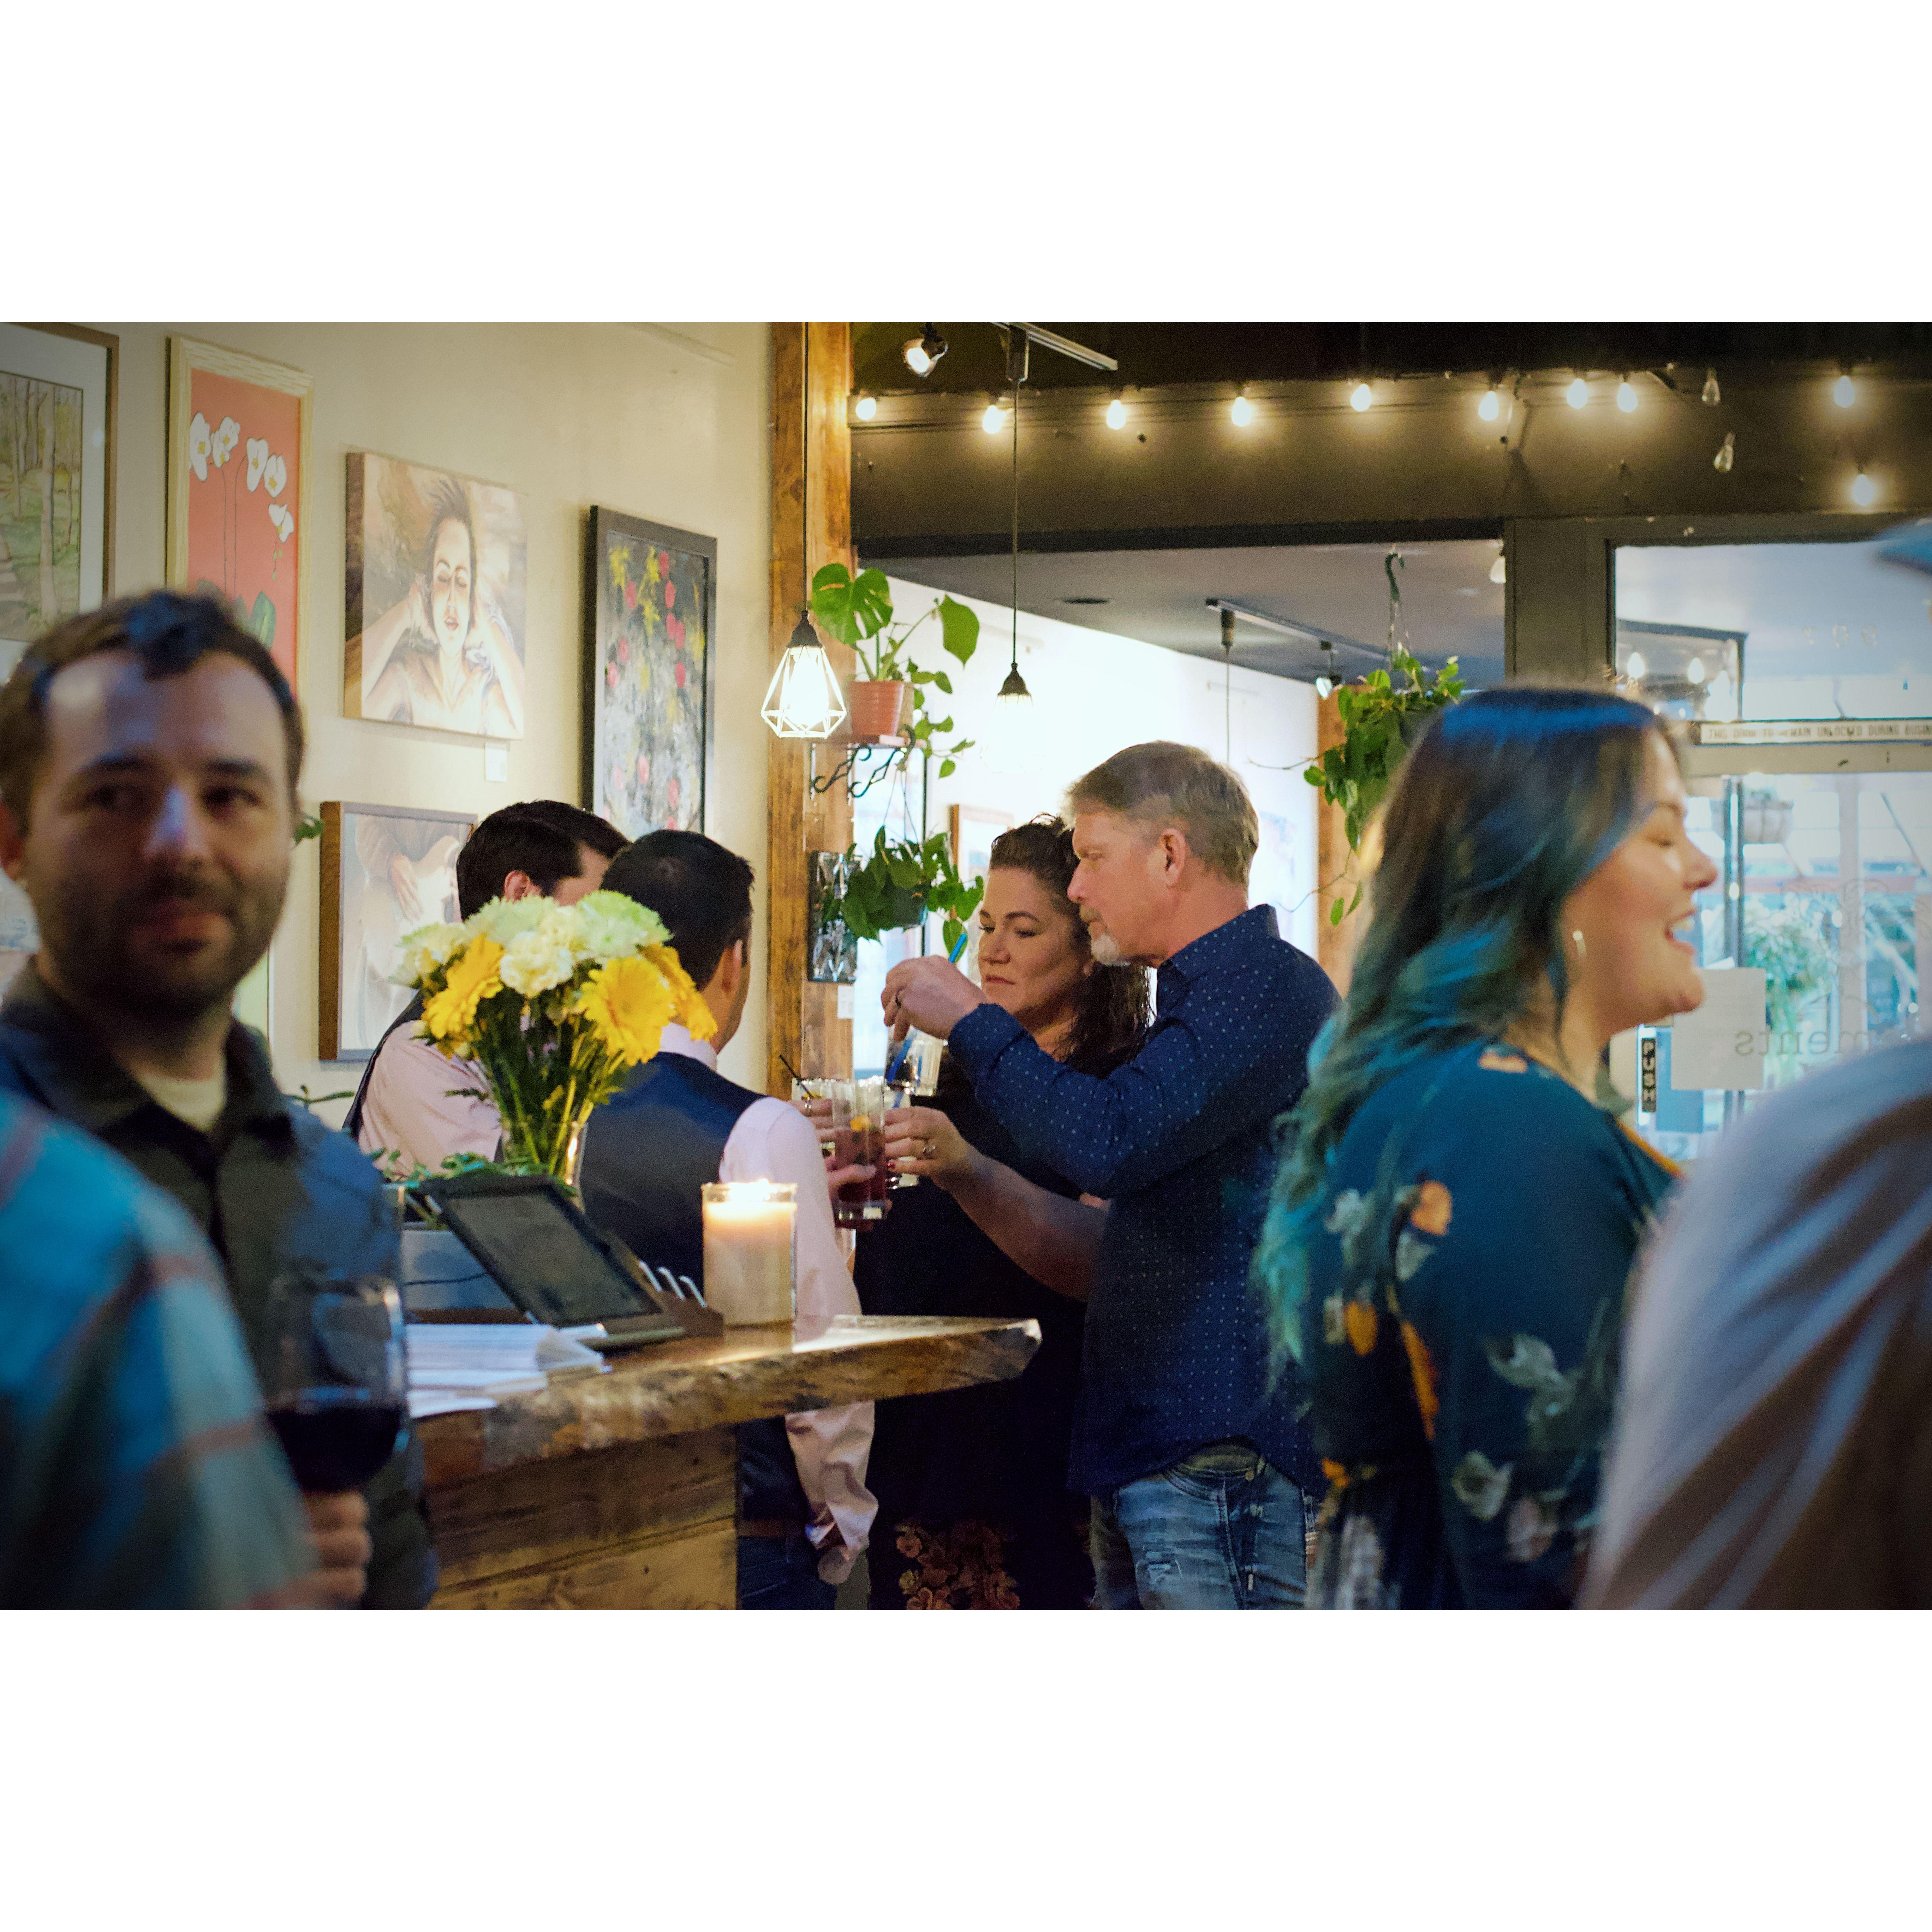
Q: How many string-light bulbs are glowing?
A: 10